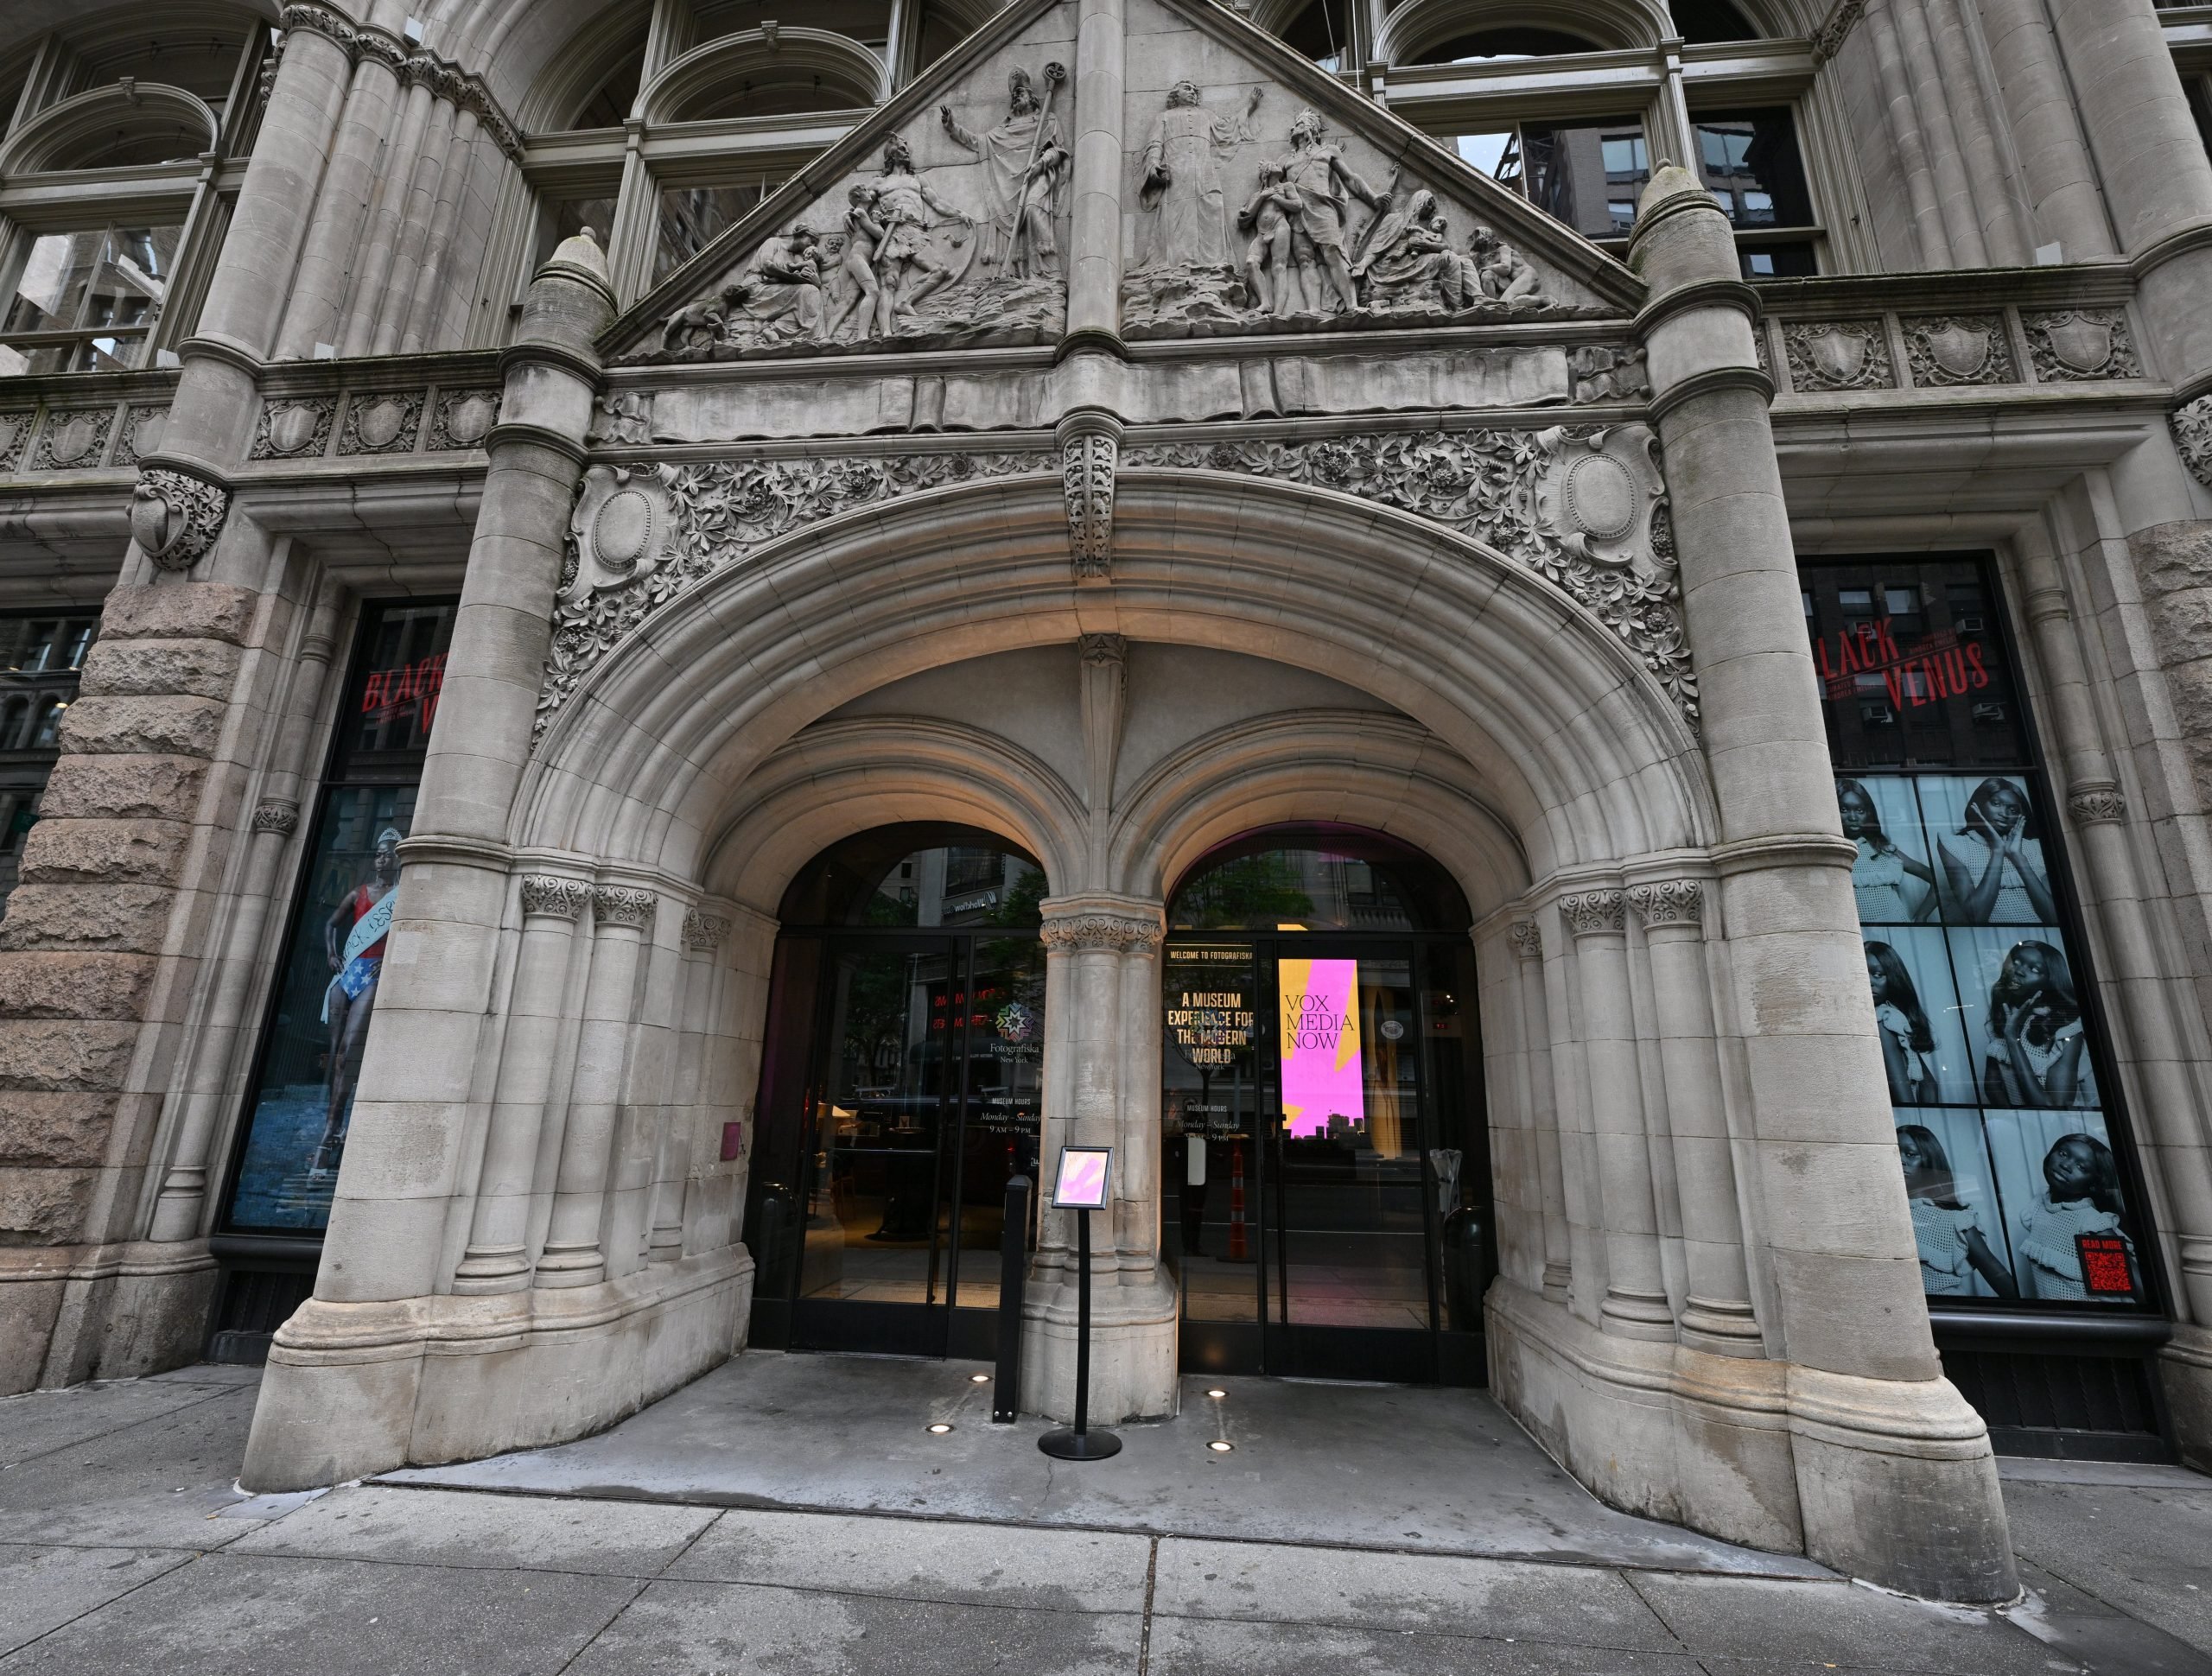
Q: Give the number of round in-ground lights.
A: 4